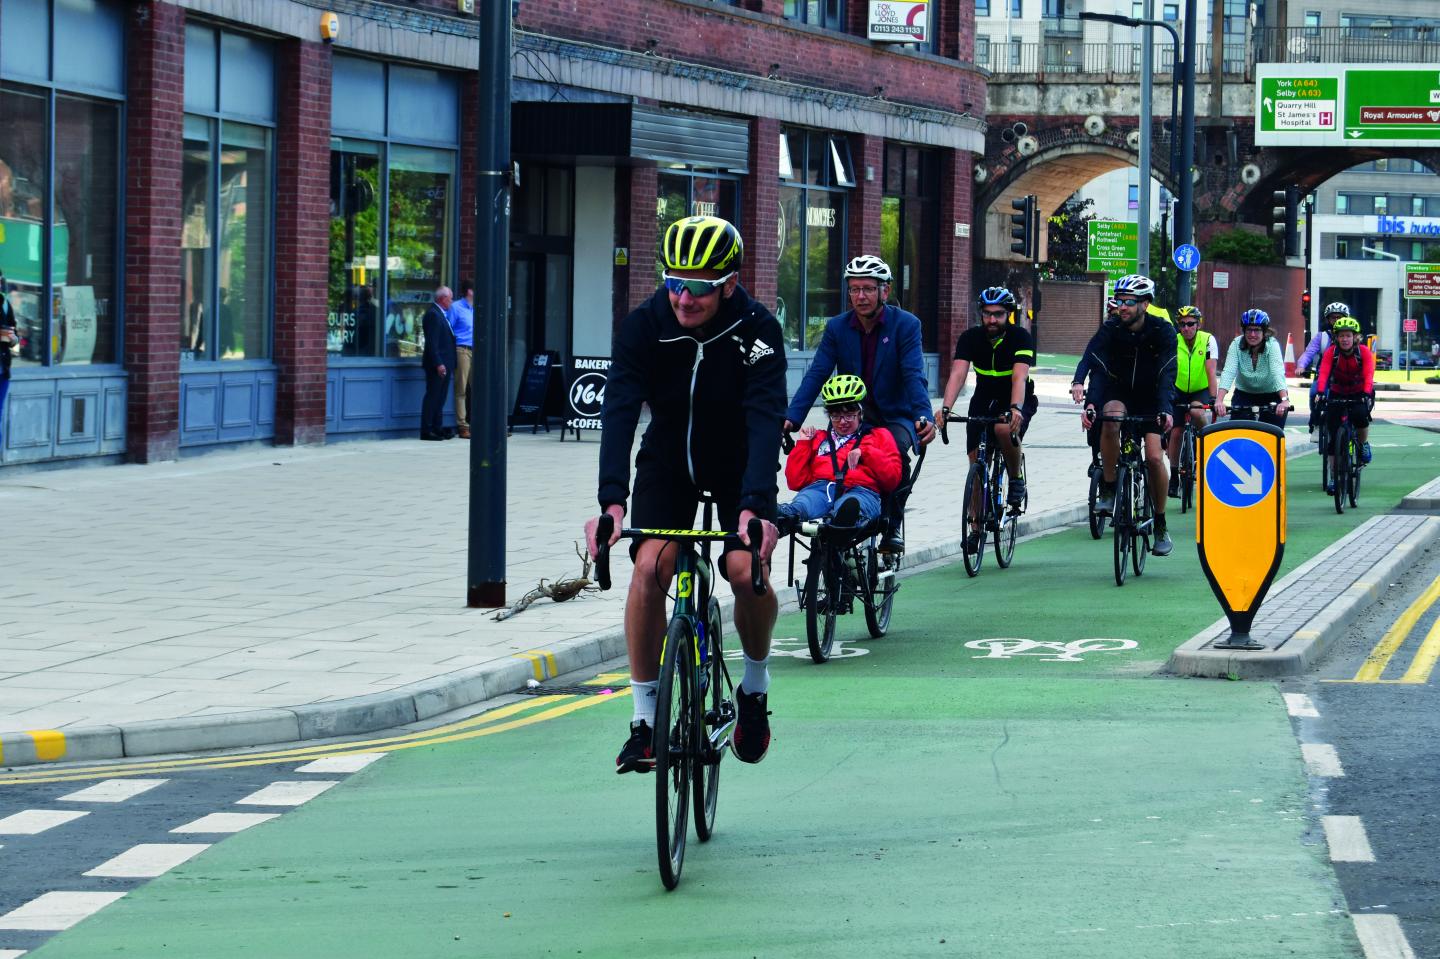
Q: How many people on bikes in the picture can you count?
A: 10